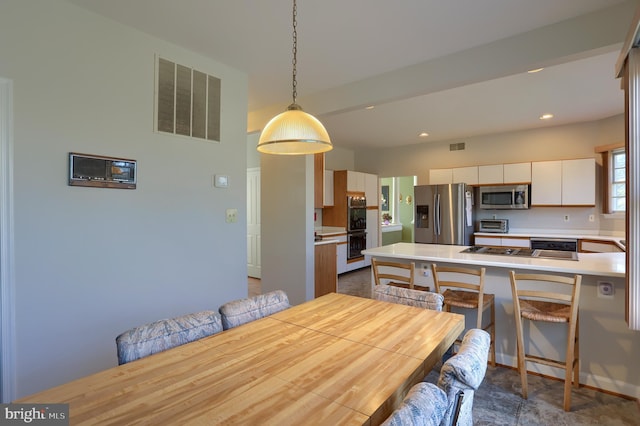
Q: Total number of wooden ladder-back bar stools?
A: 3